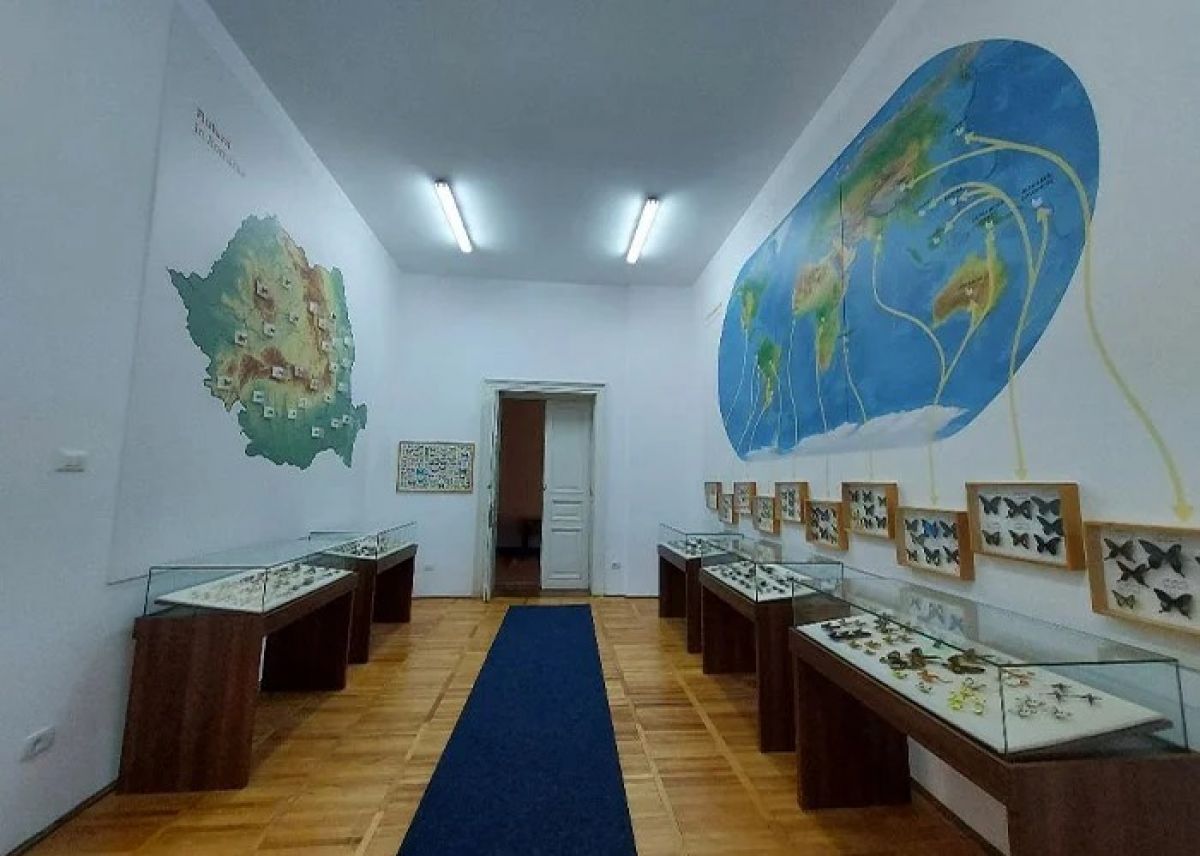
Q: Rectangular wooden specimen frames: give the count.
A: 11